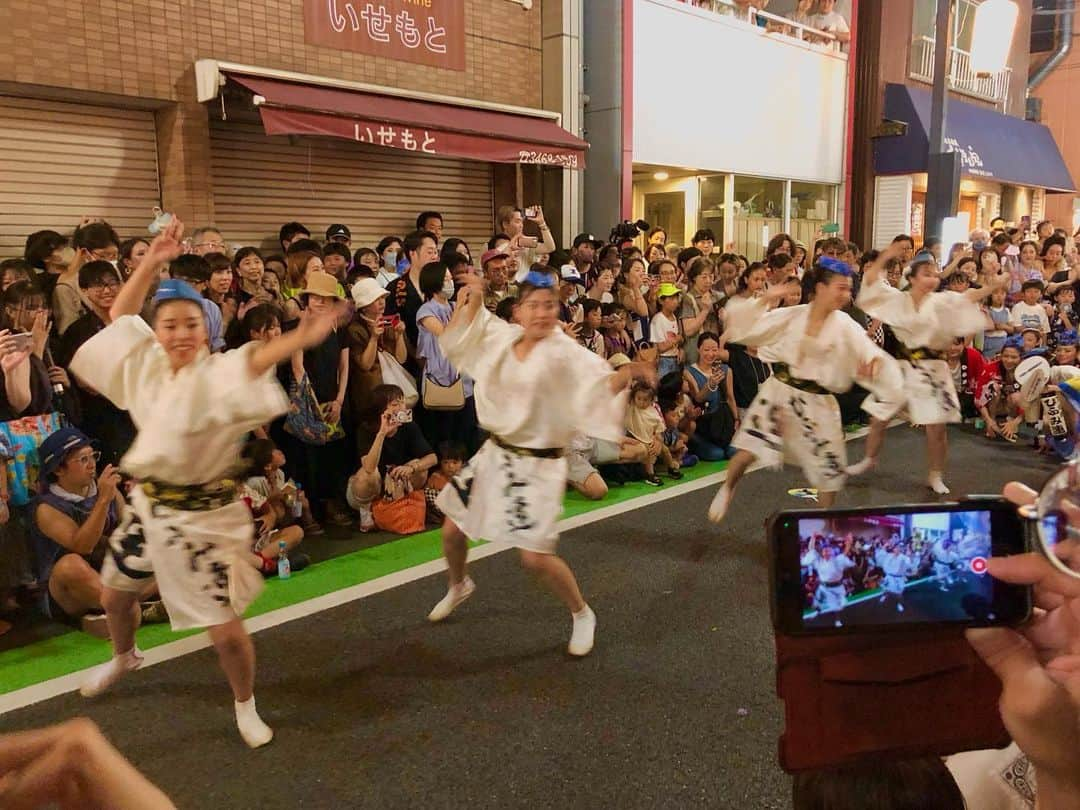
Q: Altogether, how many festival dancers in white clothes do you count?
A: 4